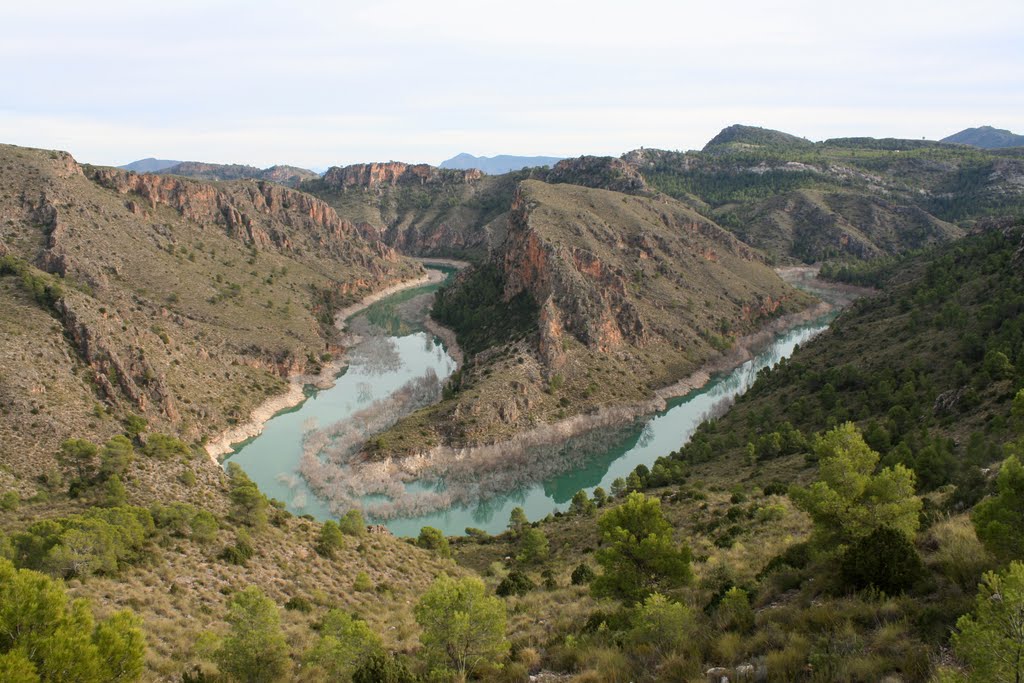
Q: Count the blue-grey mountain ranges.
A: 3